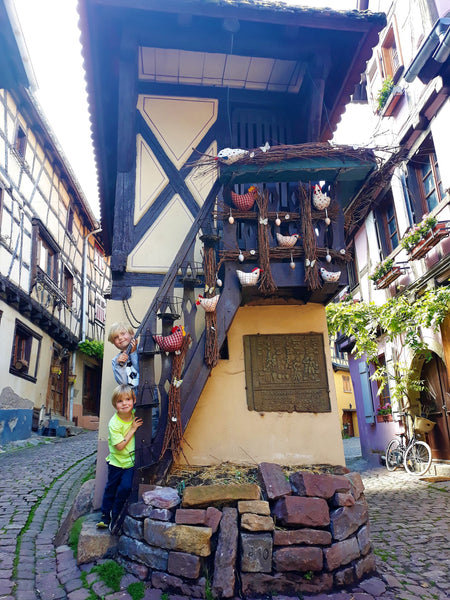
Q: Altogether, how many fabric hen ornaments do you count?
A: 8